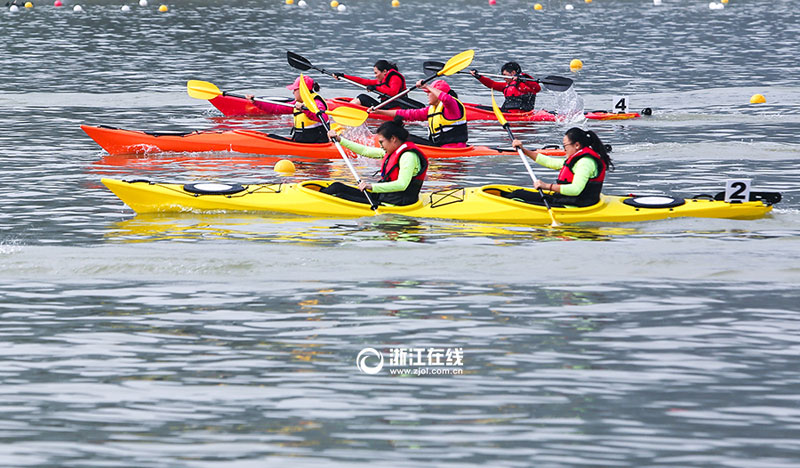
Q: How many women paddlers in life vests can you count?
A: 6